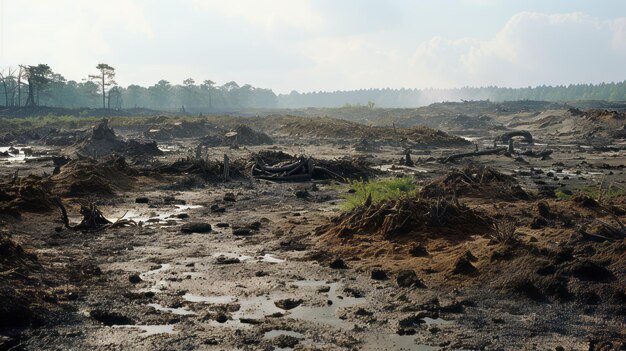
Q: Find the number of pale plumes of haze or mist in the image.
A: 1